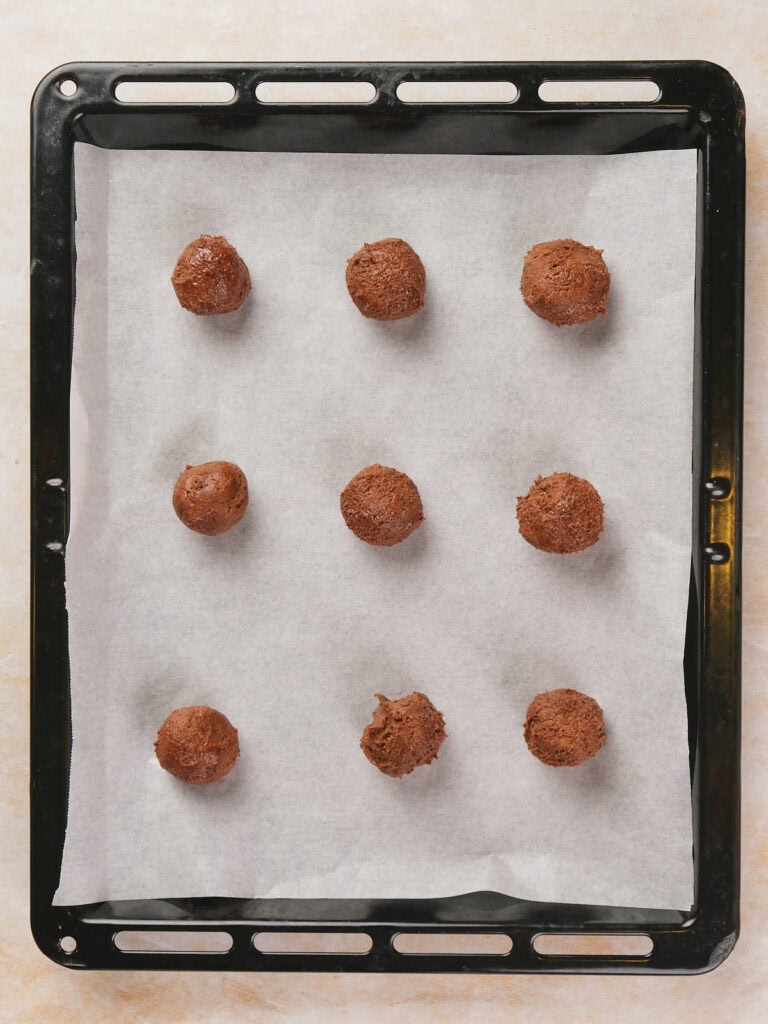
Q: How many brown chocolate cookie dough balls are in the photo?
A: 9